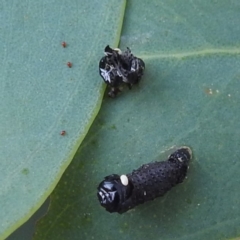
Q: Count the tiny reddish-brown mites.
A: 3